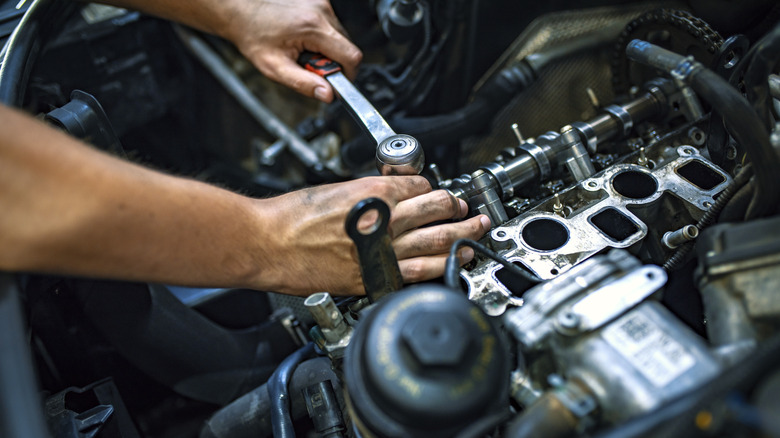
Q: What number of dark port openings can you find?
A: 5